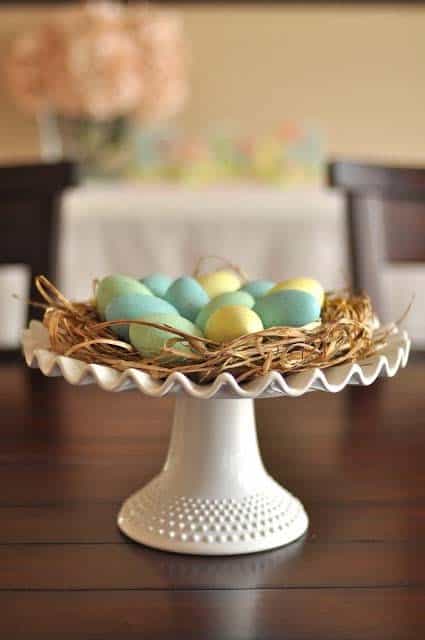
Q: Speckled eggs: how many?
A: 11